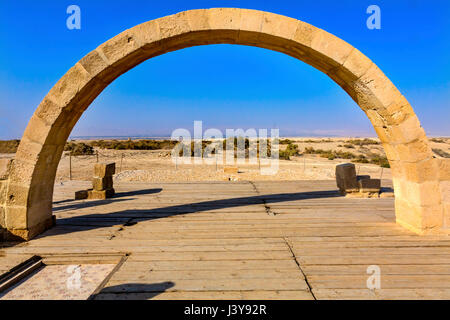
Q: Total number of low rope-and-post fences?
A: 1